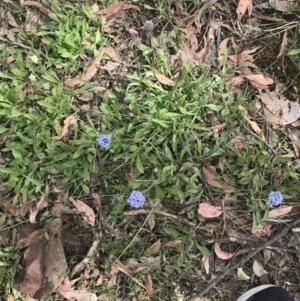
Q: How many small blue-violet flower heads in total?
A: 3